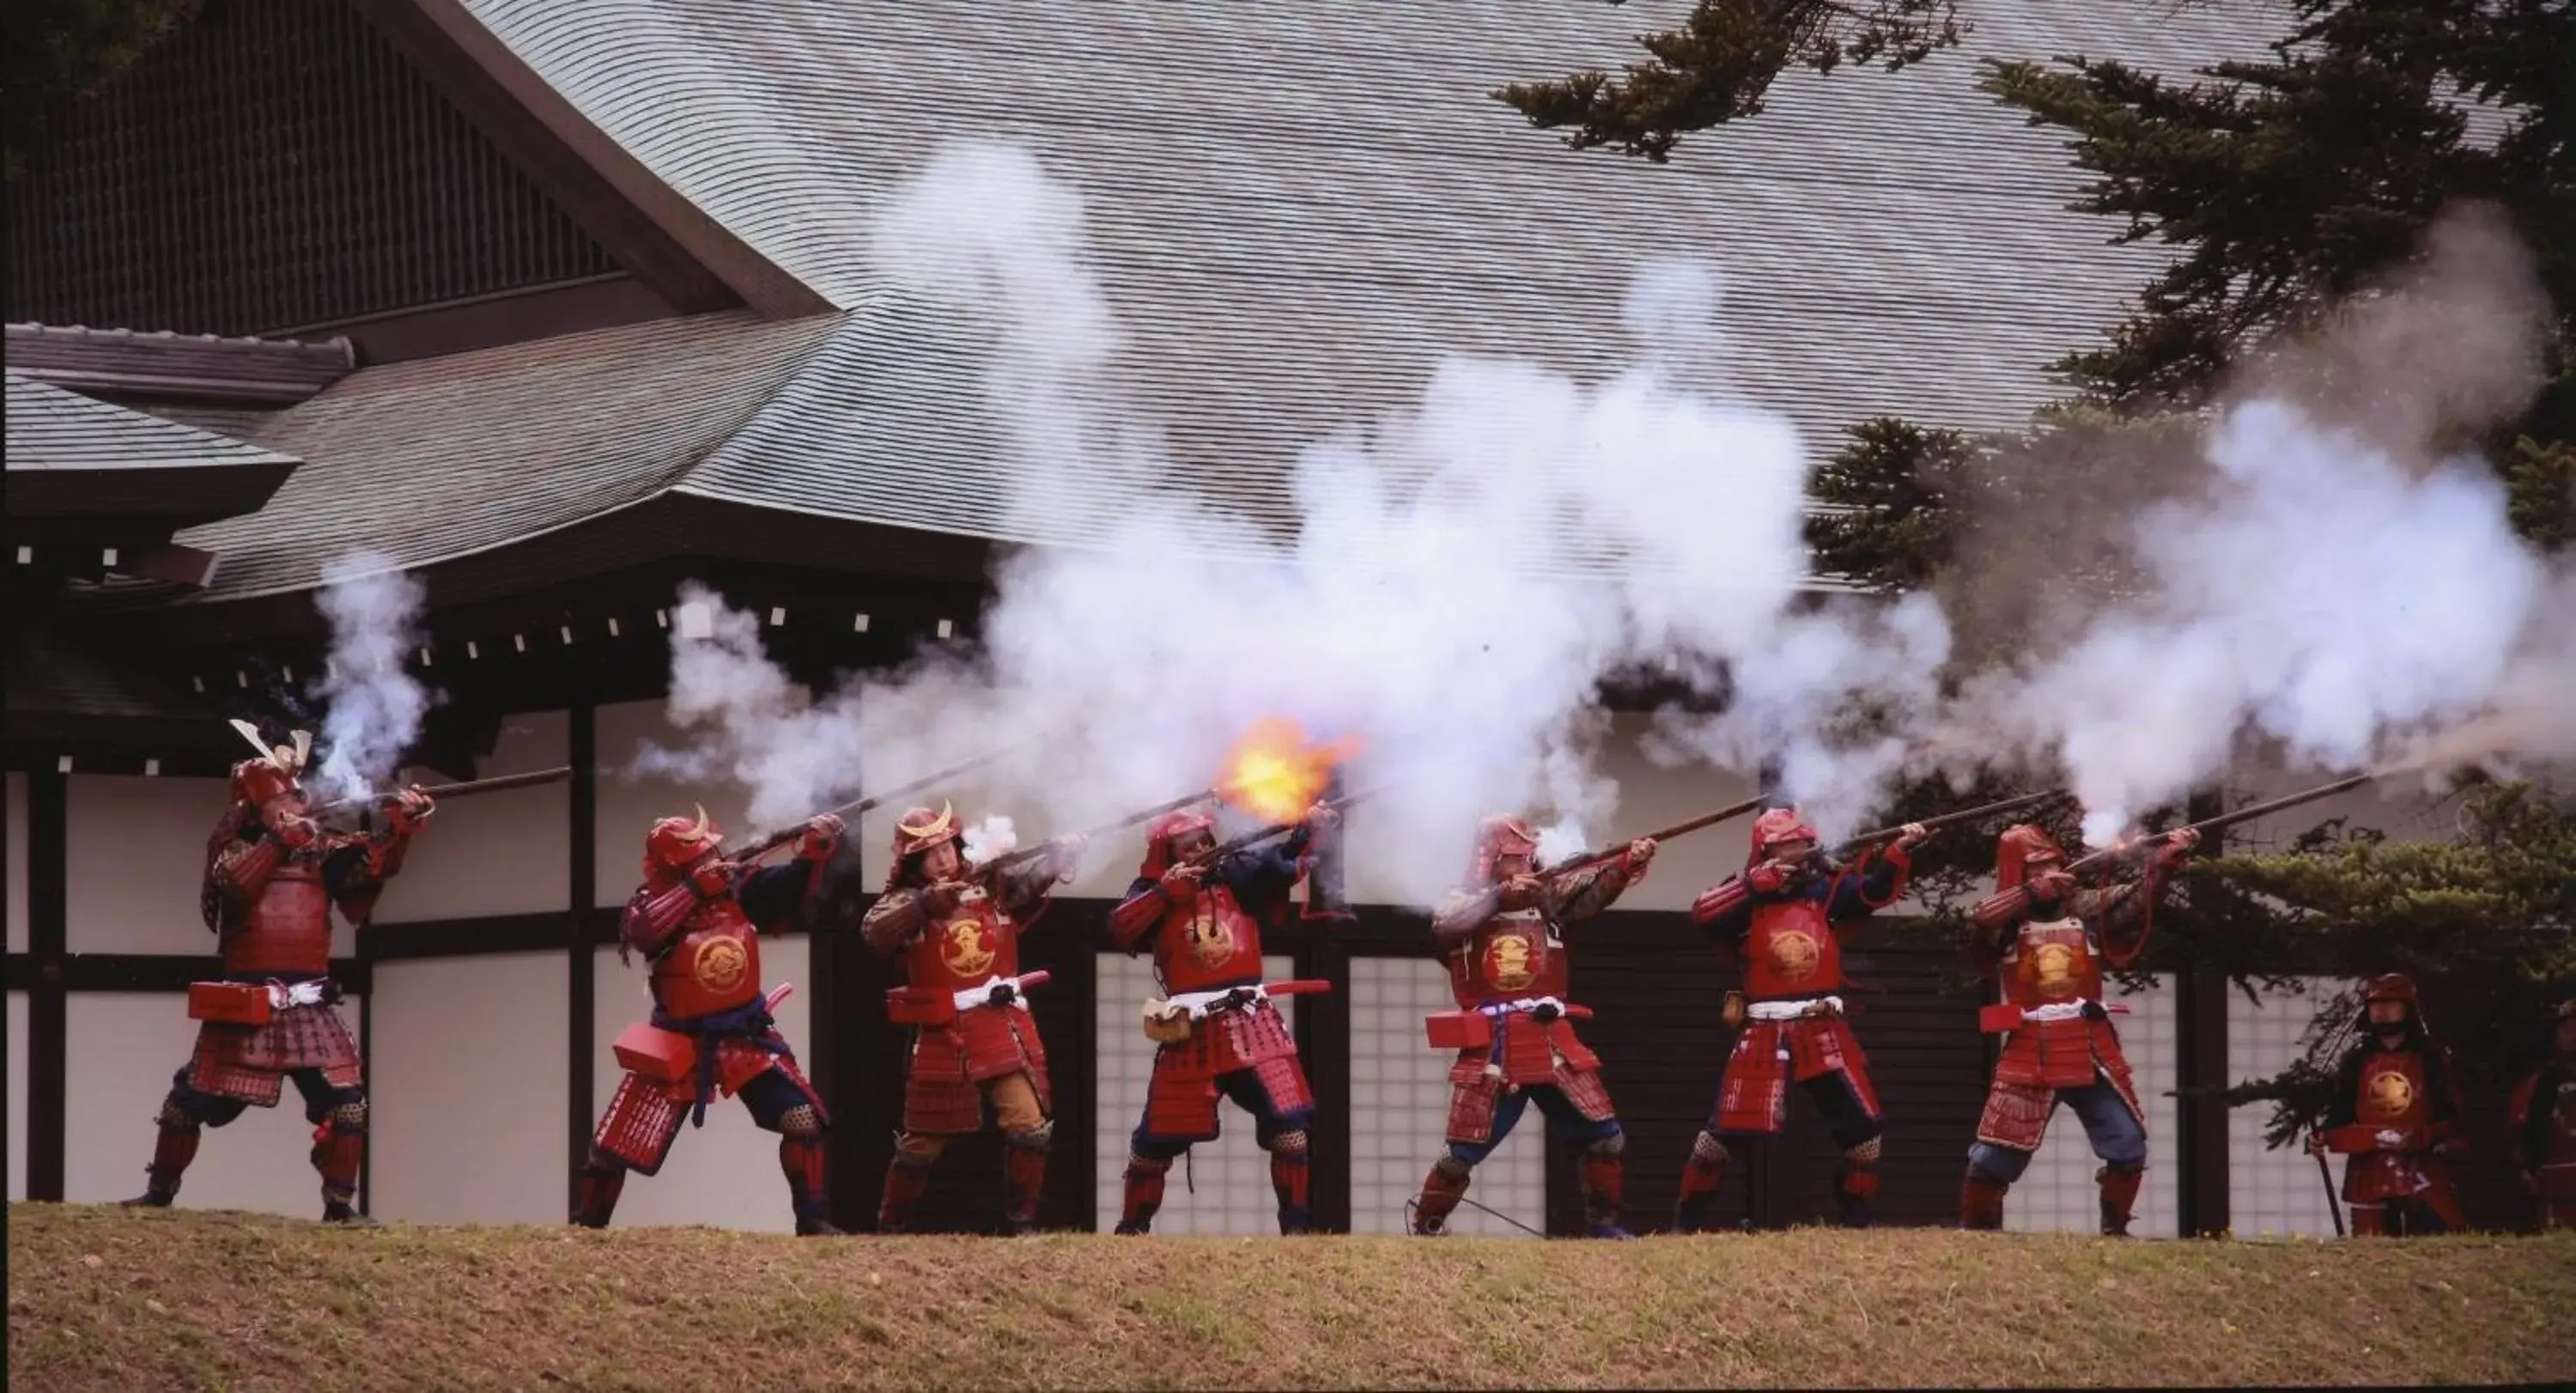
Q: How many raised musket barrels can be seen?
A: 7